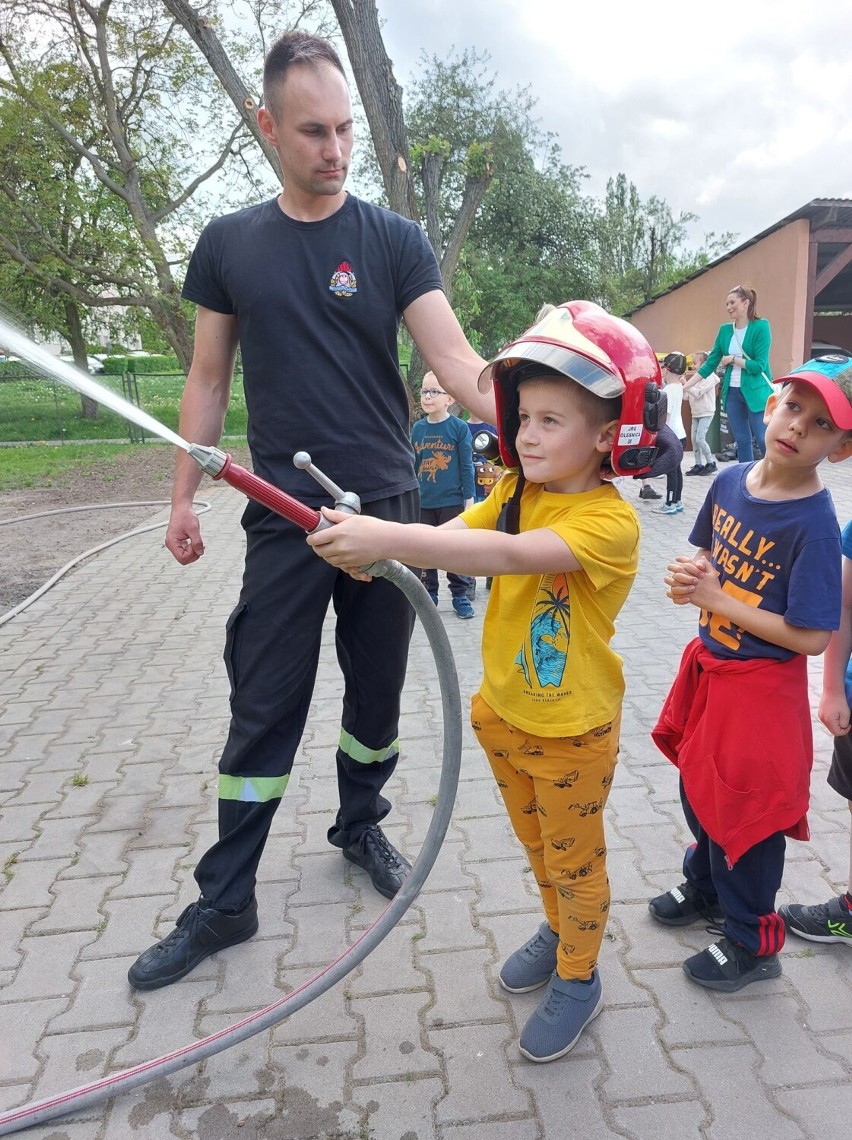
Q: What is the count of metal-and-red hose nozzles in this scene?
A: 1